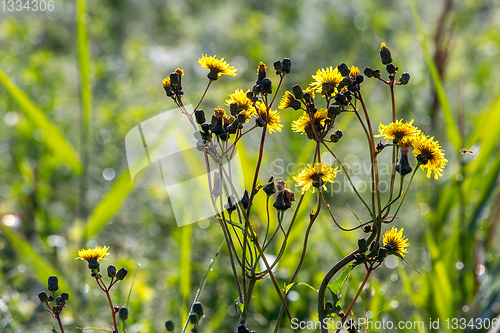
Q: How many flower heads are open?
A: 11